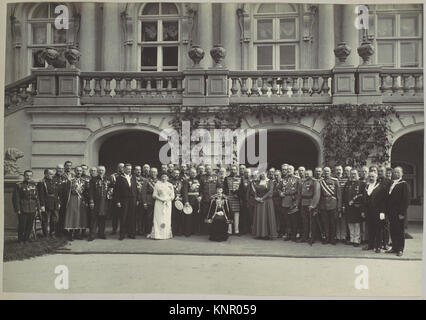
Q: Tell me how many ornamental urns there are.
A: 6